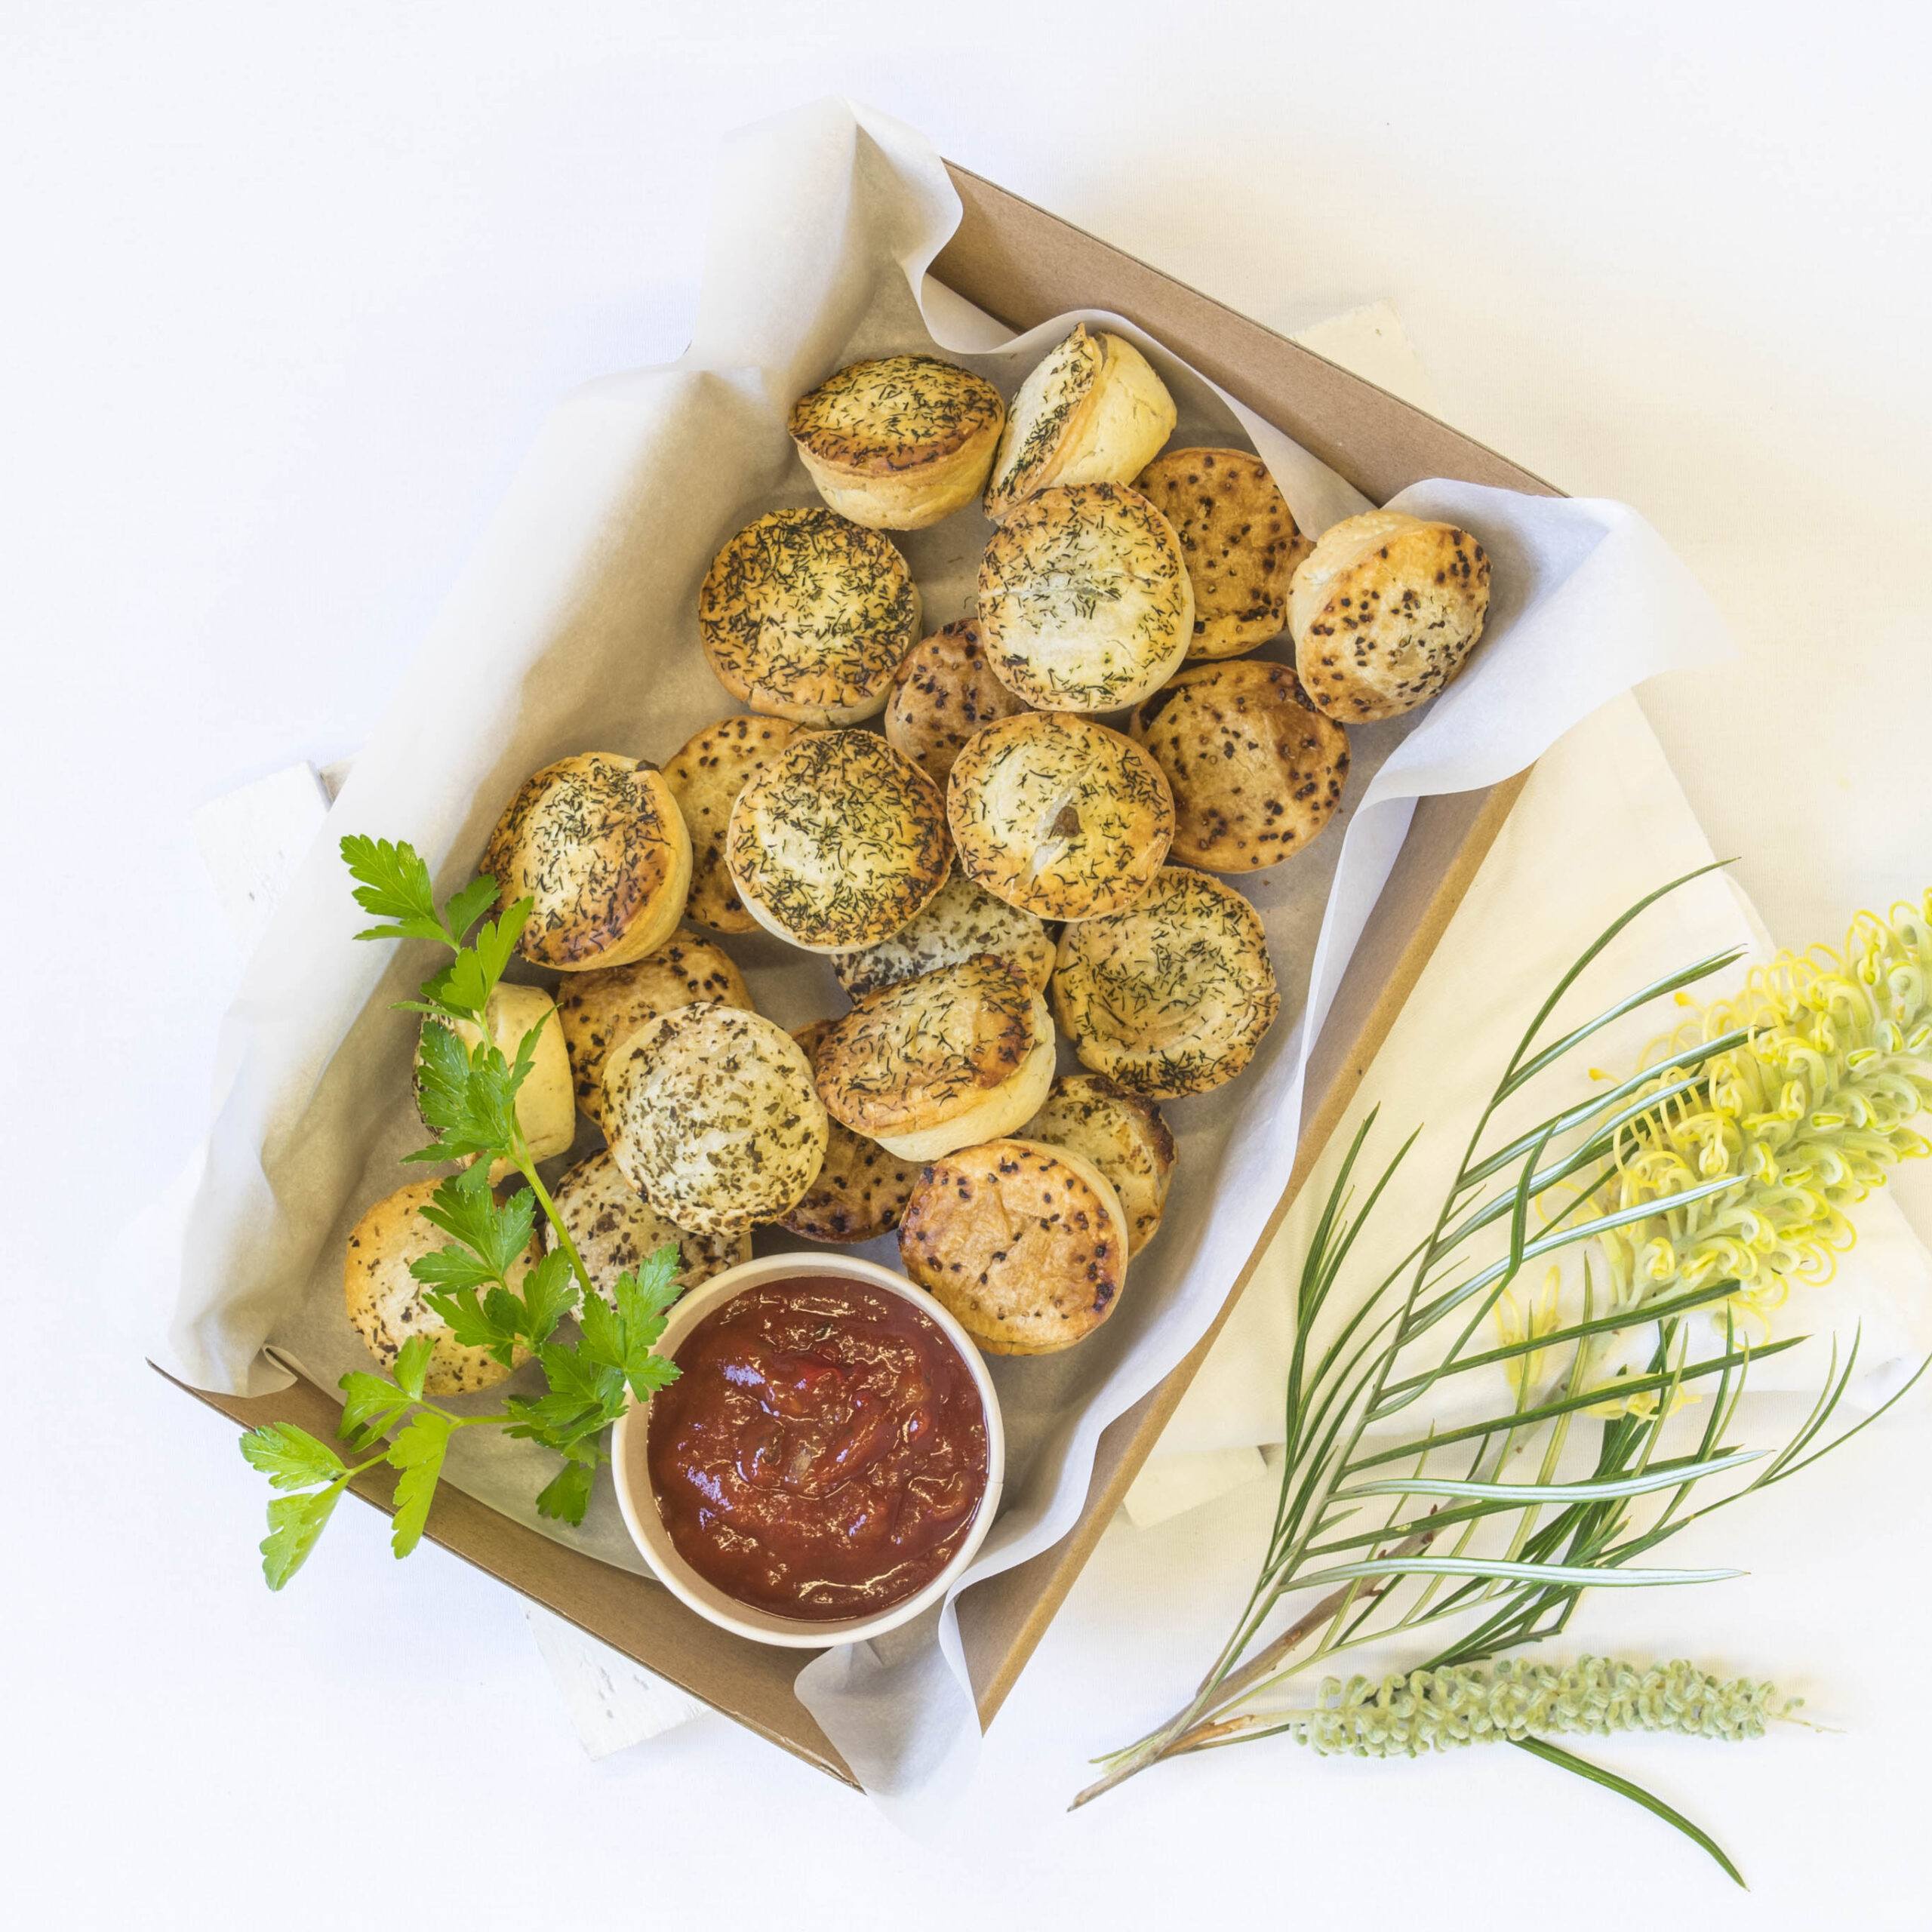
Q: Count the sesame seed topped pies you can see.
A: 8